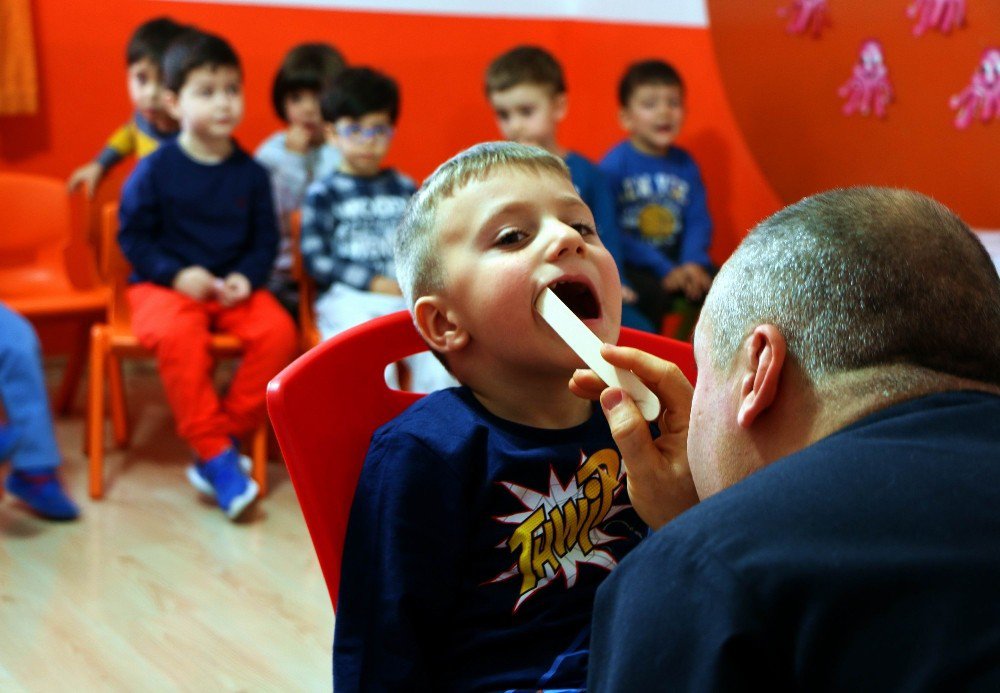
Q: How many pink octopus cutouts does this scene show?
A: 4